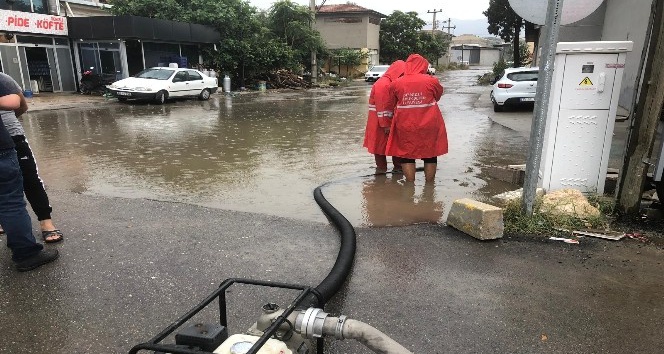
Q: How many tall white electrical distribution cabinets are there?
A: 1